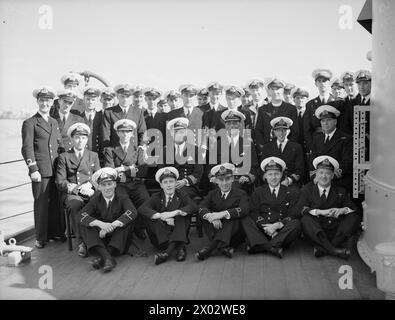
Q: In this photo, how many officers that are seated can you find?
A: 11